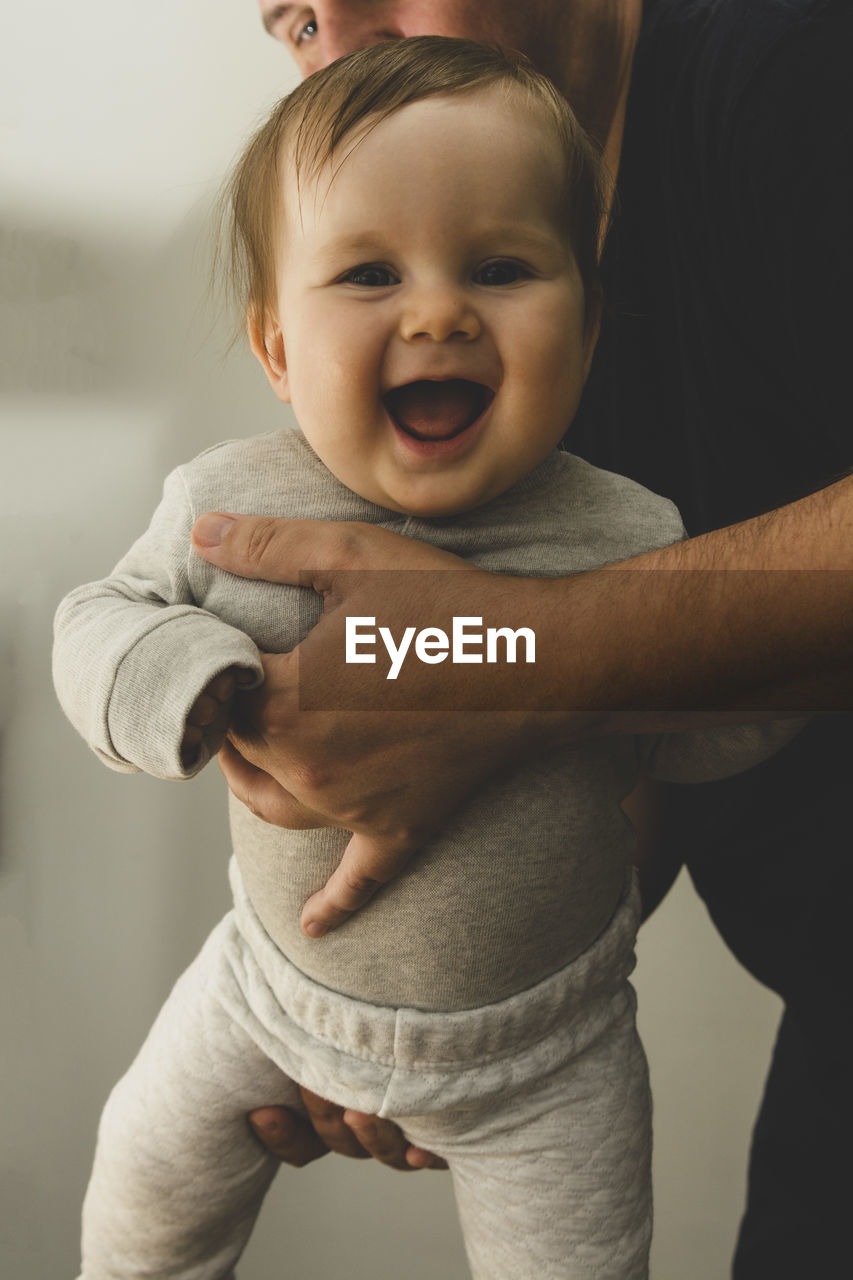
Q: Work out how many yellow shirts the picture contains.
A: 0